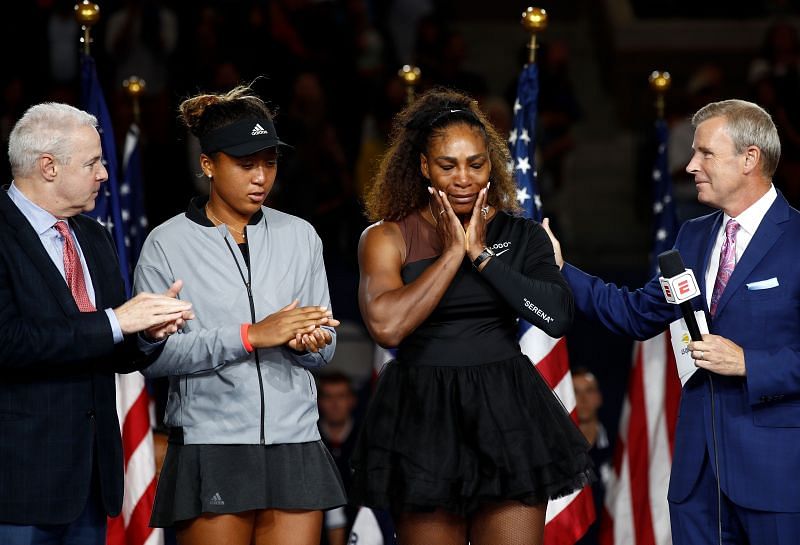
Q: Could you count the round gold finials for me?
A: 5